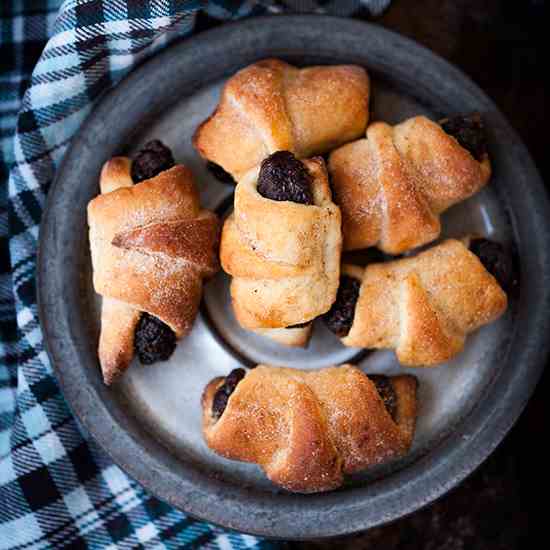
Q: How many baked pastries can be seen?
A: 6